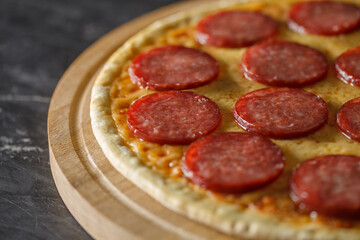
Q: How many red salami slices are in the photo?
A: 10